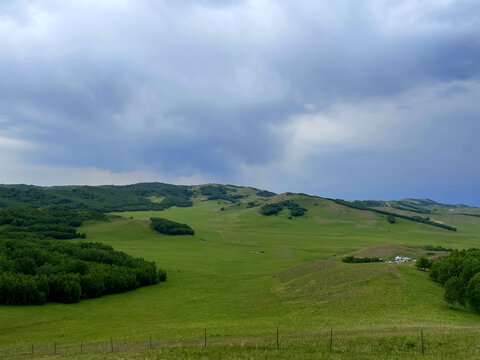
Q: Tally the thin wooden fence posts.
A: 9